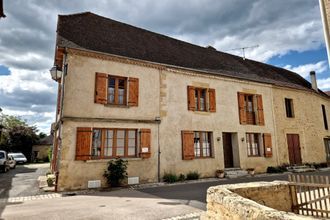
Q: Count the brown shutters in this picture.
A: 10